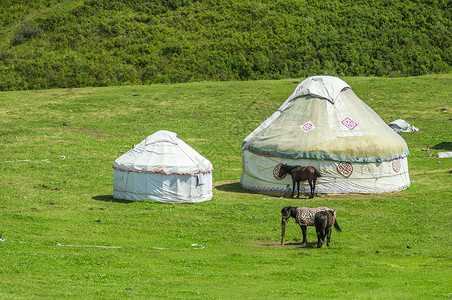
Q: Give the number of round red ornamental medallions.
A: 3